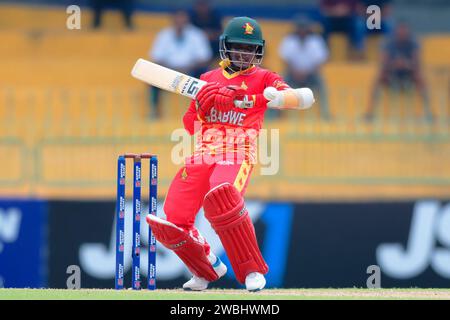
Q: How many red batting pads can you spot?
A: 2